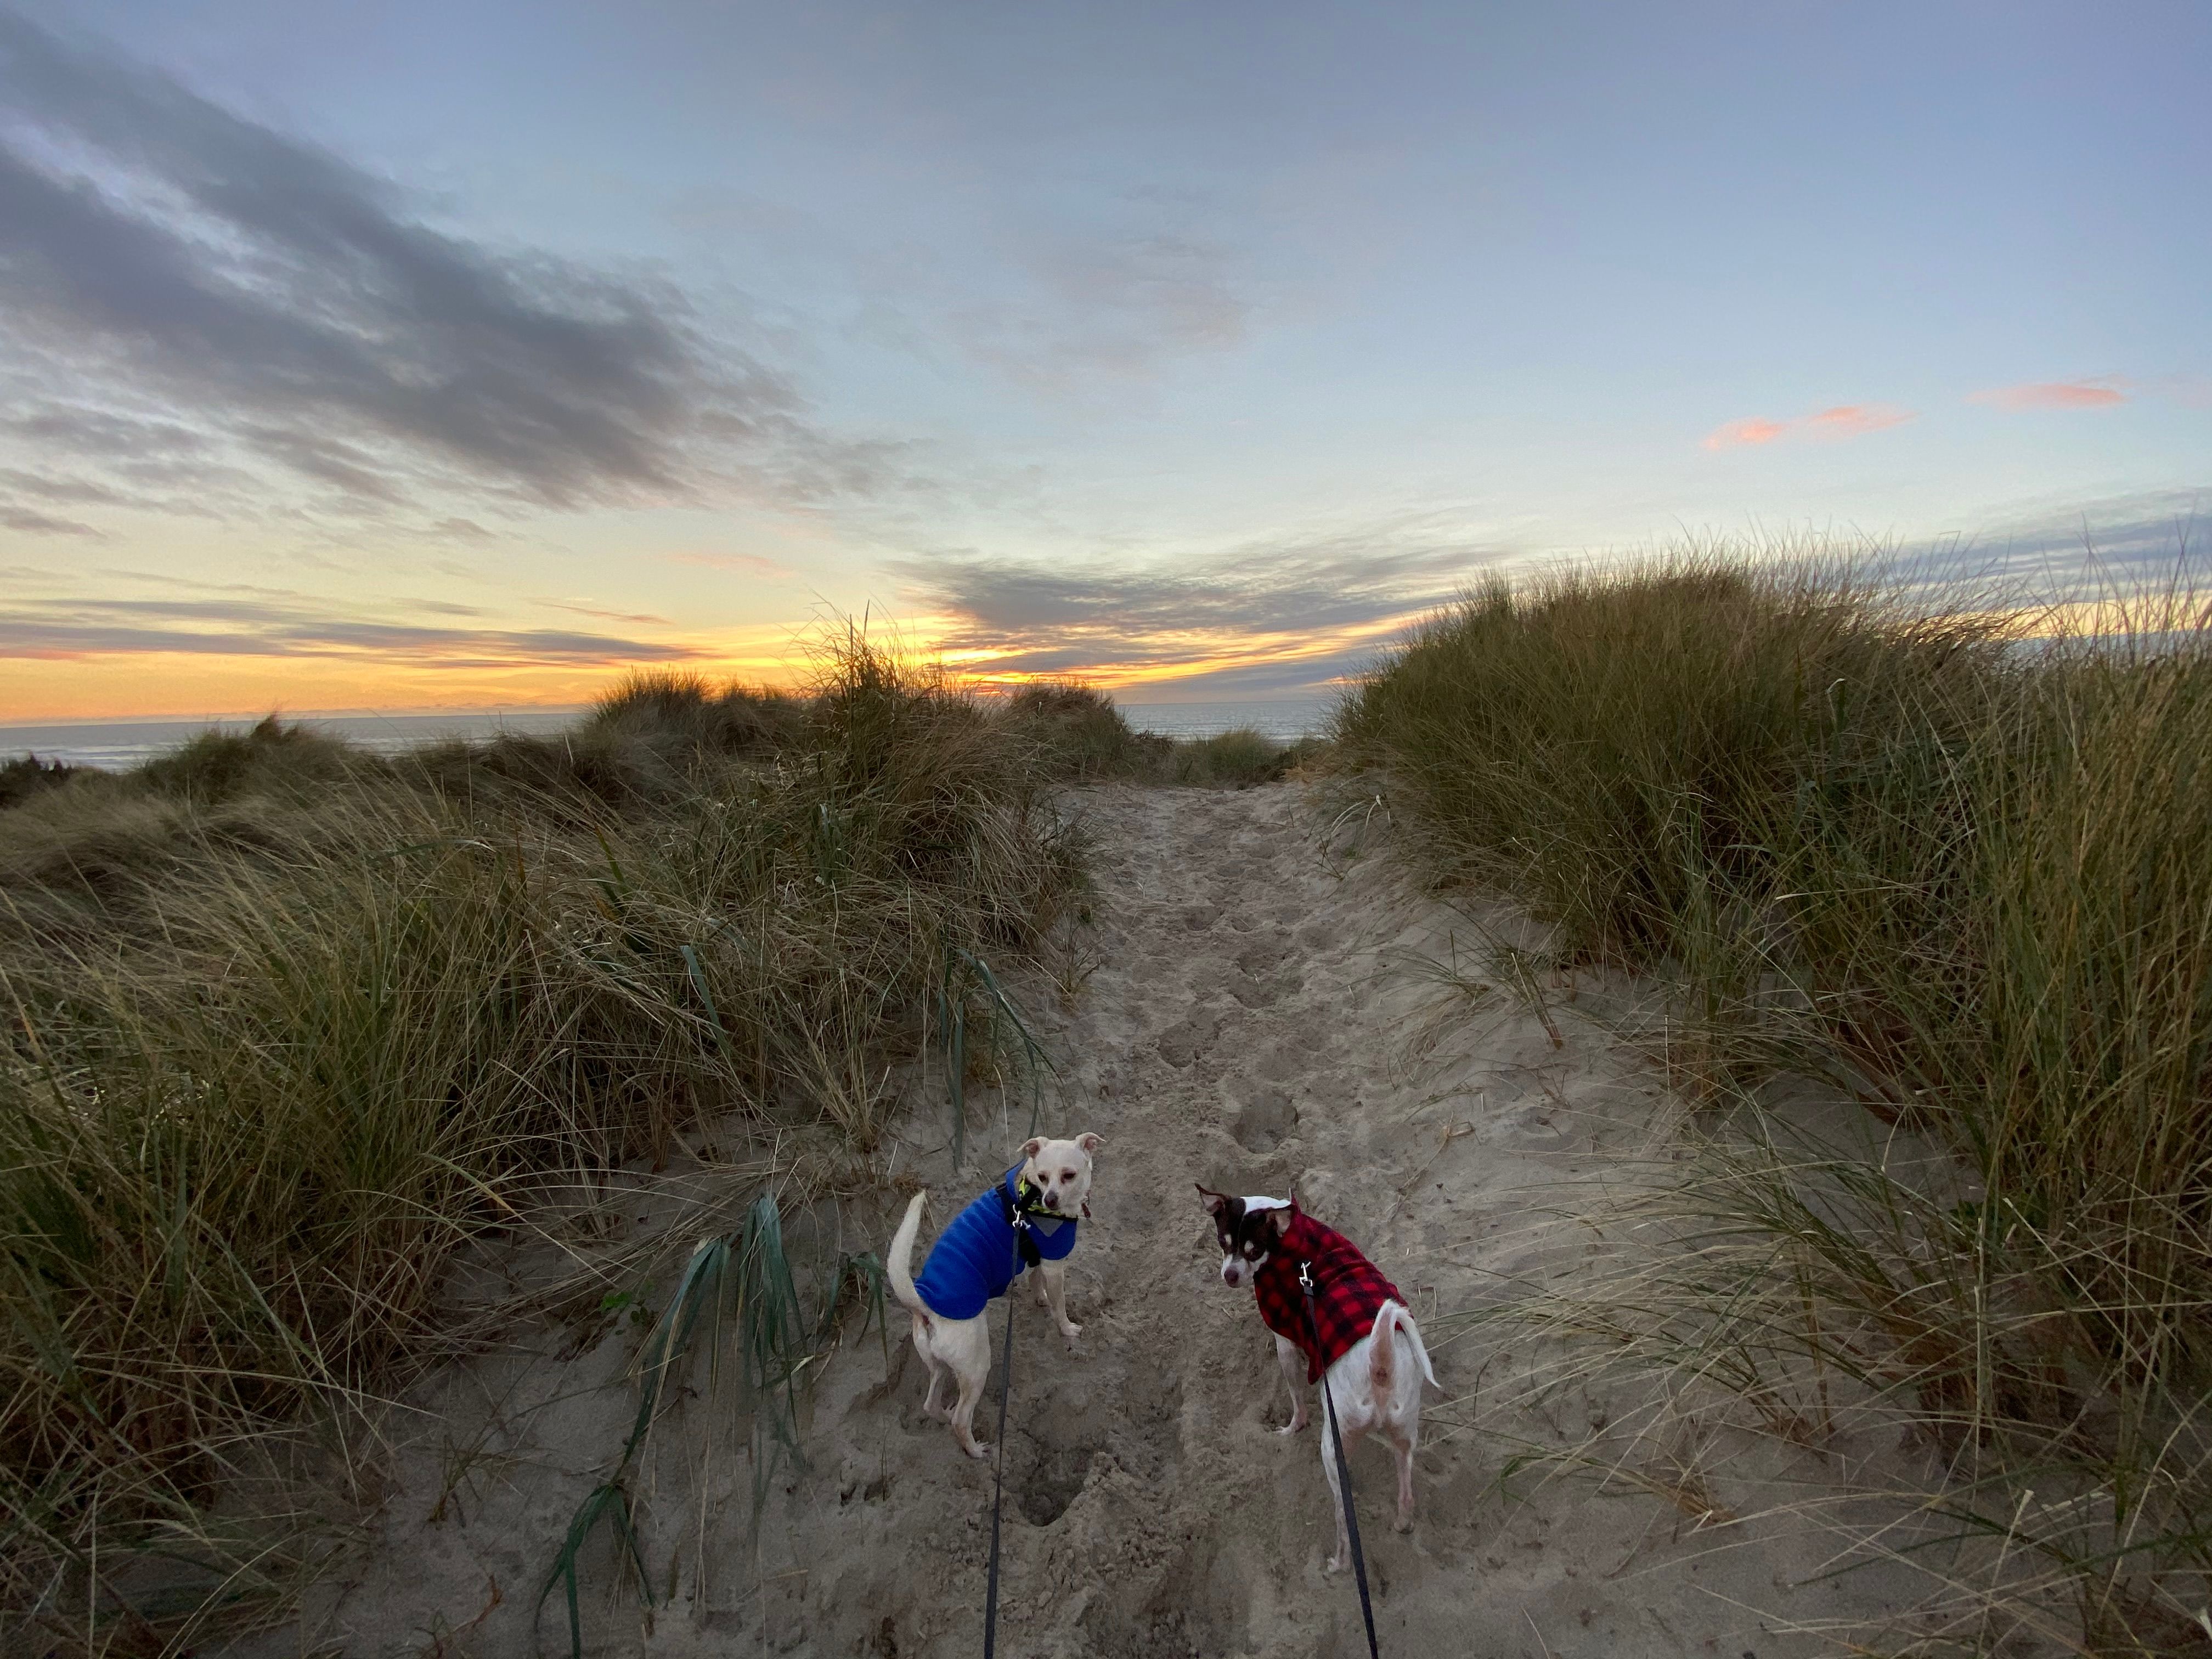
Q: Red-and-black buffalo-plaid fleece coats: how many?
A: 1